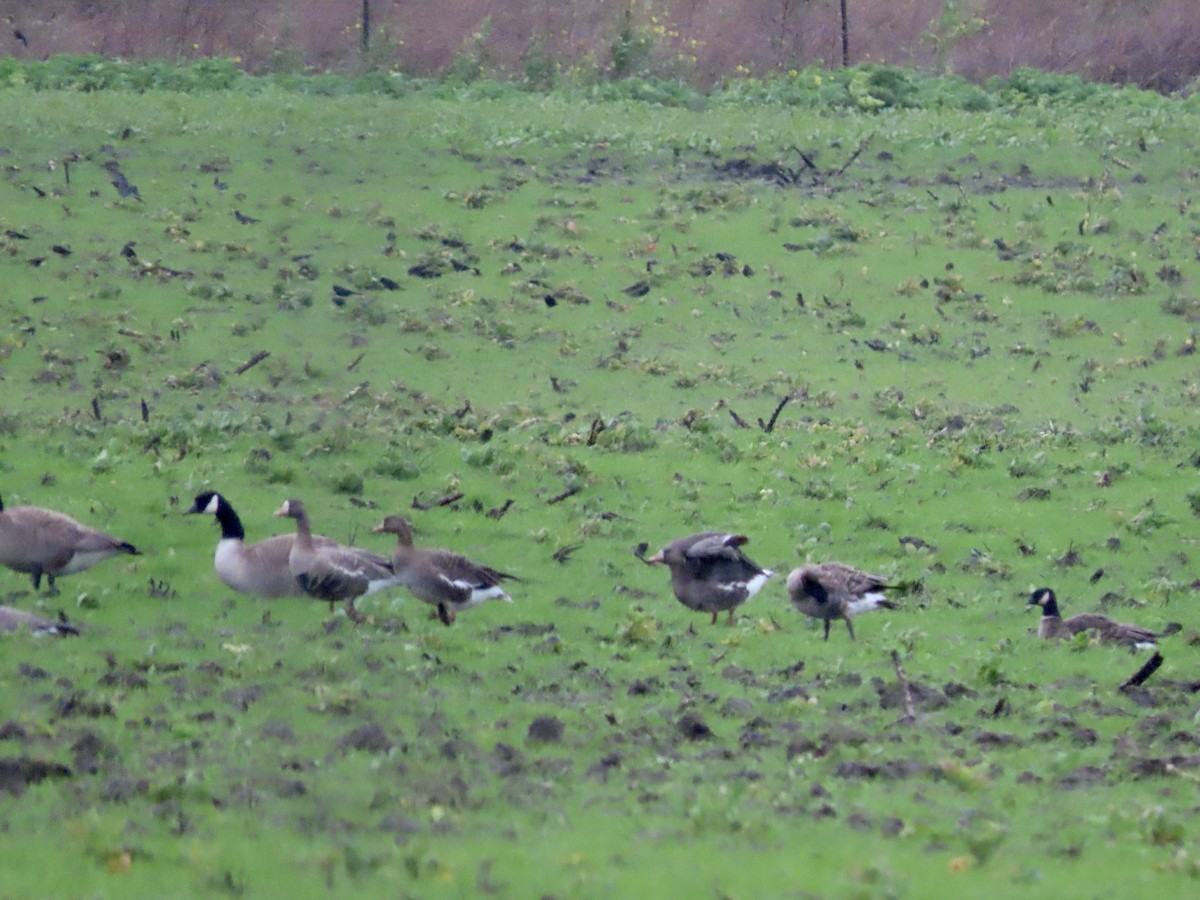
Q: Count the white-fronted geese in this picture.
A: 3